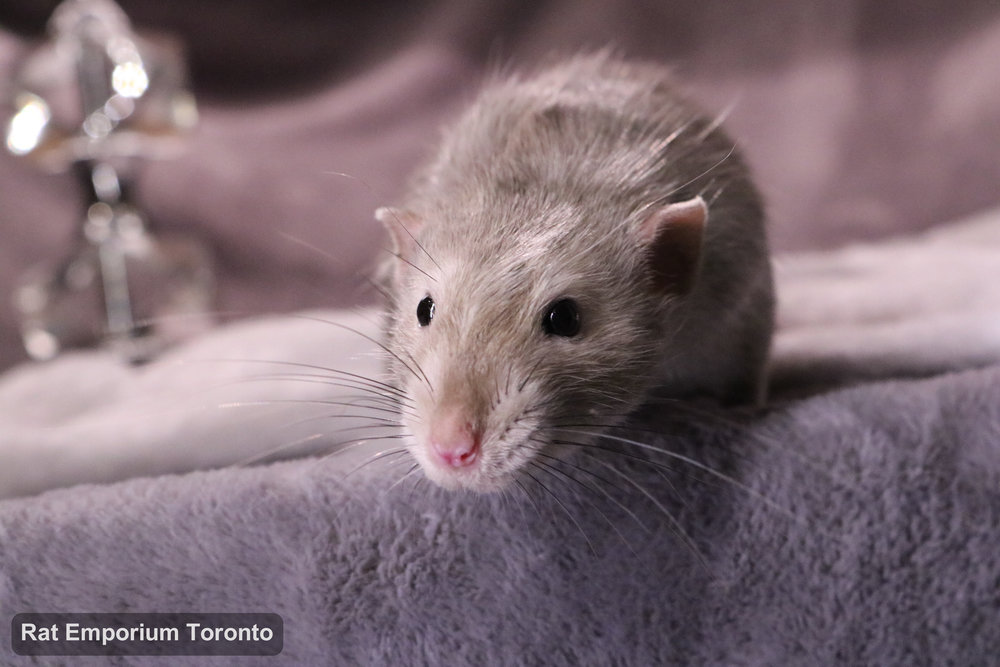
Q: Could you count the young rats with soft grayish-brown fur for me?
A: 1